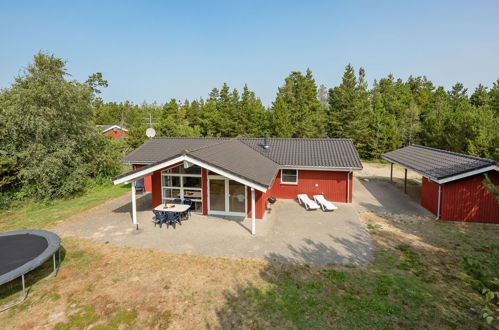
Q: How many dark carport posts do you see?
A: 2